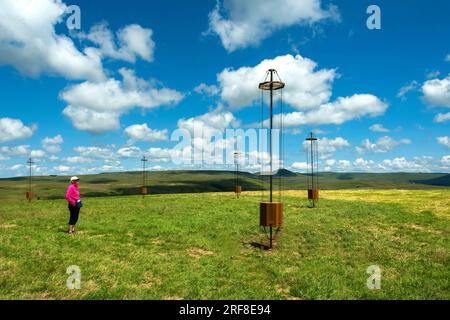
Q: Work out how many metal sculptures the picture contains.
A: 5